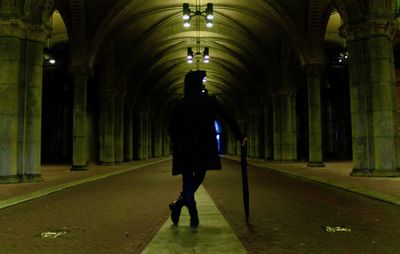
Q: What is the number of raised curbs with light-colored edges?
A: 2